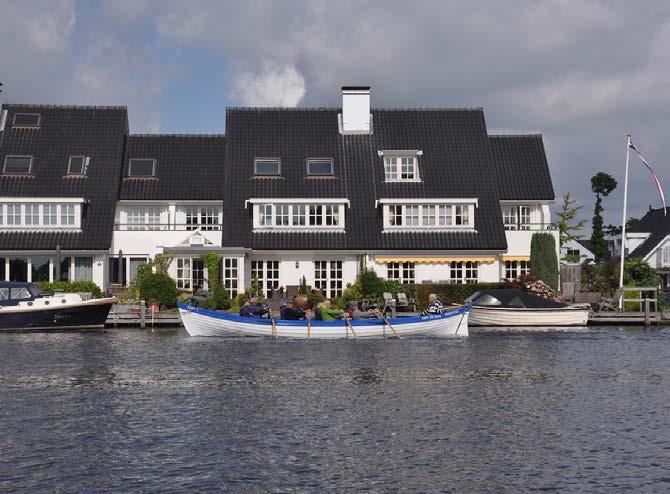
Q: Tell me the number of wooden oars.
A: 4